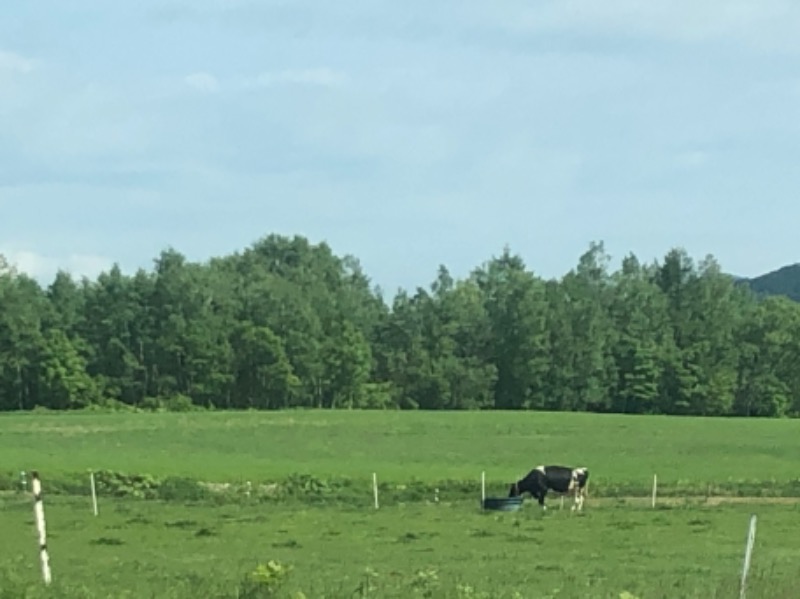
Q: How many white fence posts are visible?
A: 6